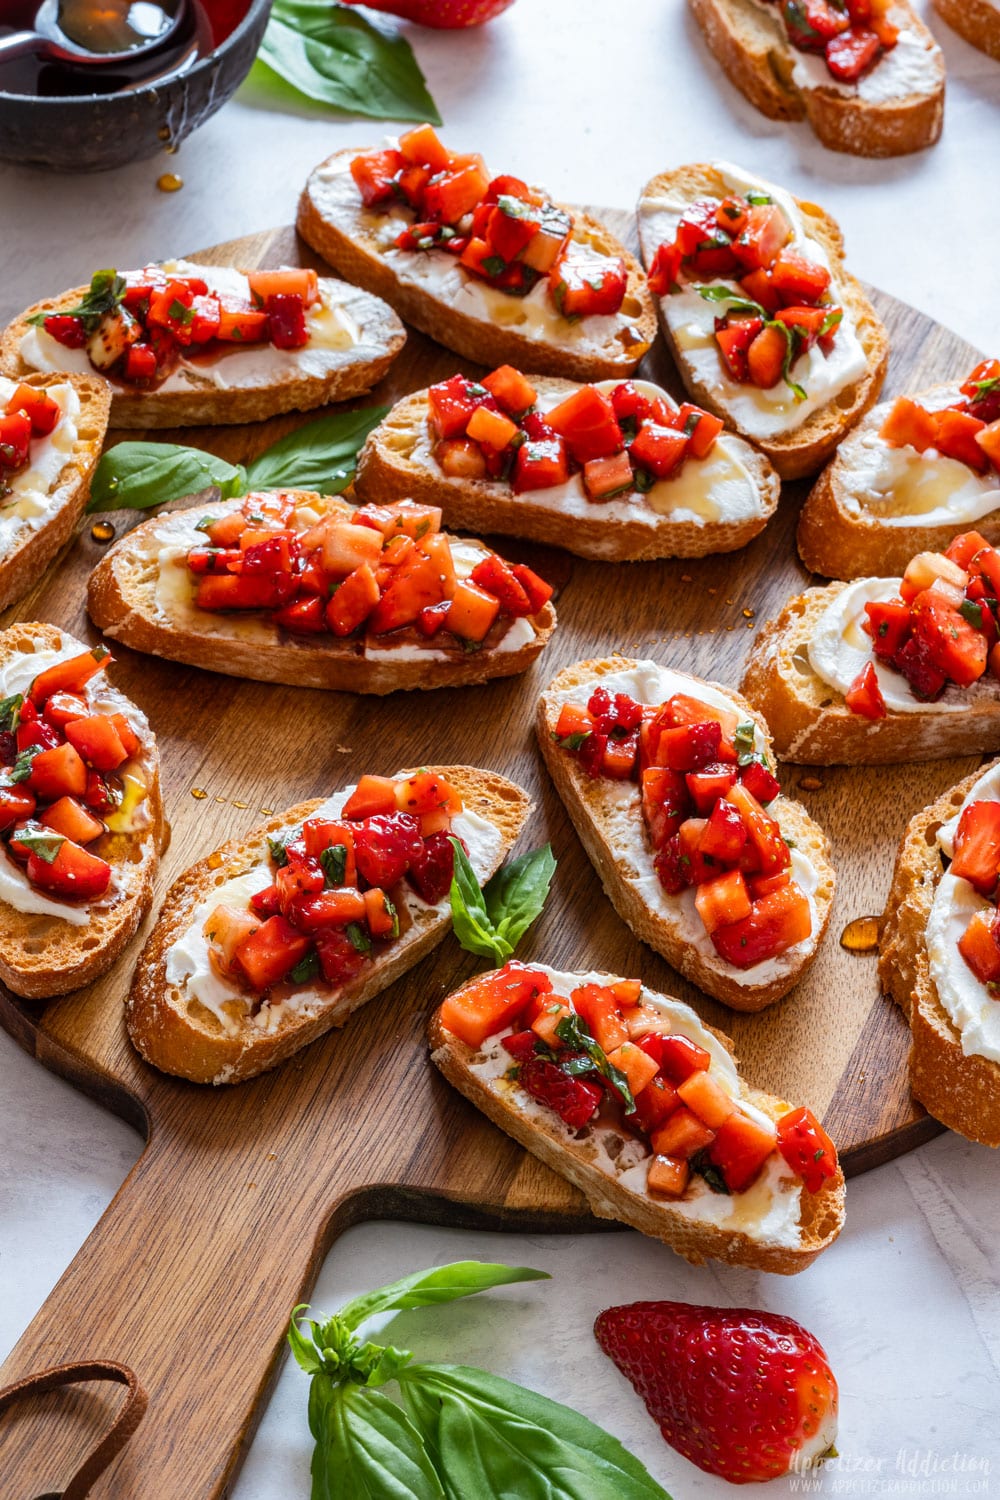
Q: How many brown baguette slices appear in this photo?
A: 15